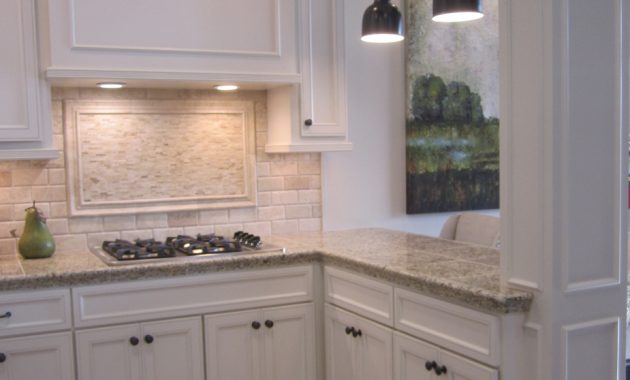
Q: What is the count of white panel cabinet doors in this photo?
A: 11